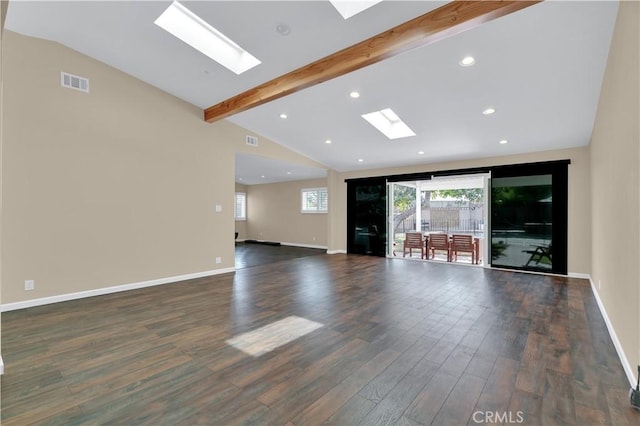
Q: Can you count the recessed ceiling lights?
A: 11